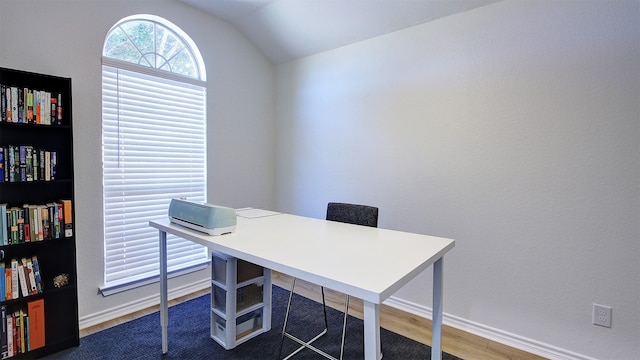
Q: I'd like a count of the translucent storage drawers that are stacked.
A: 3